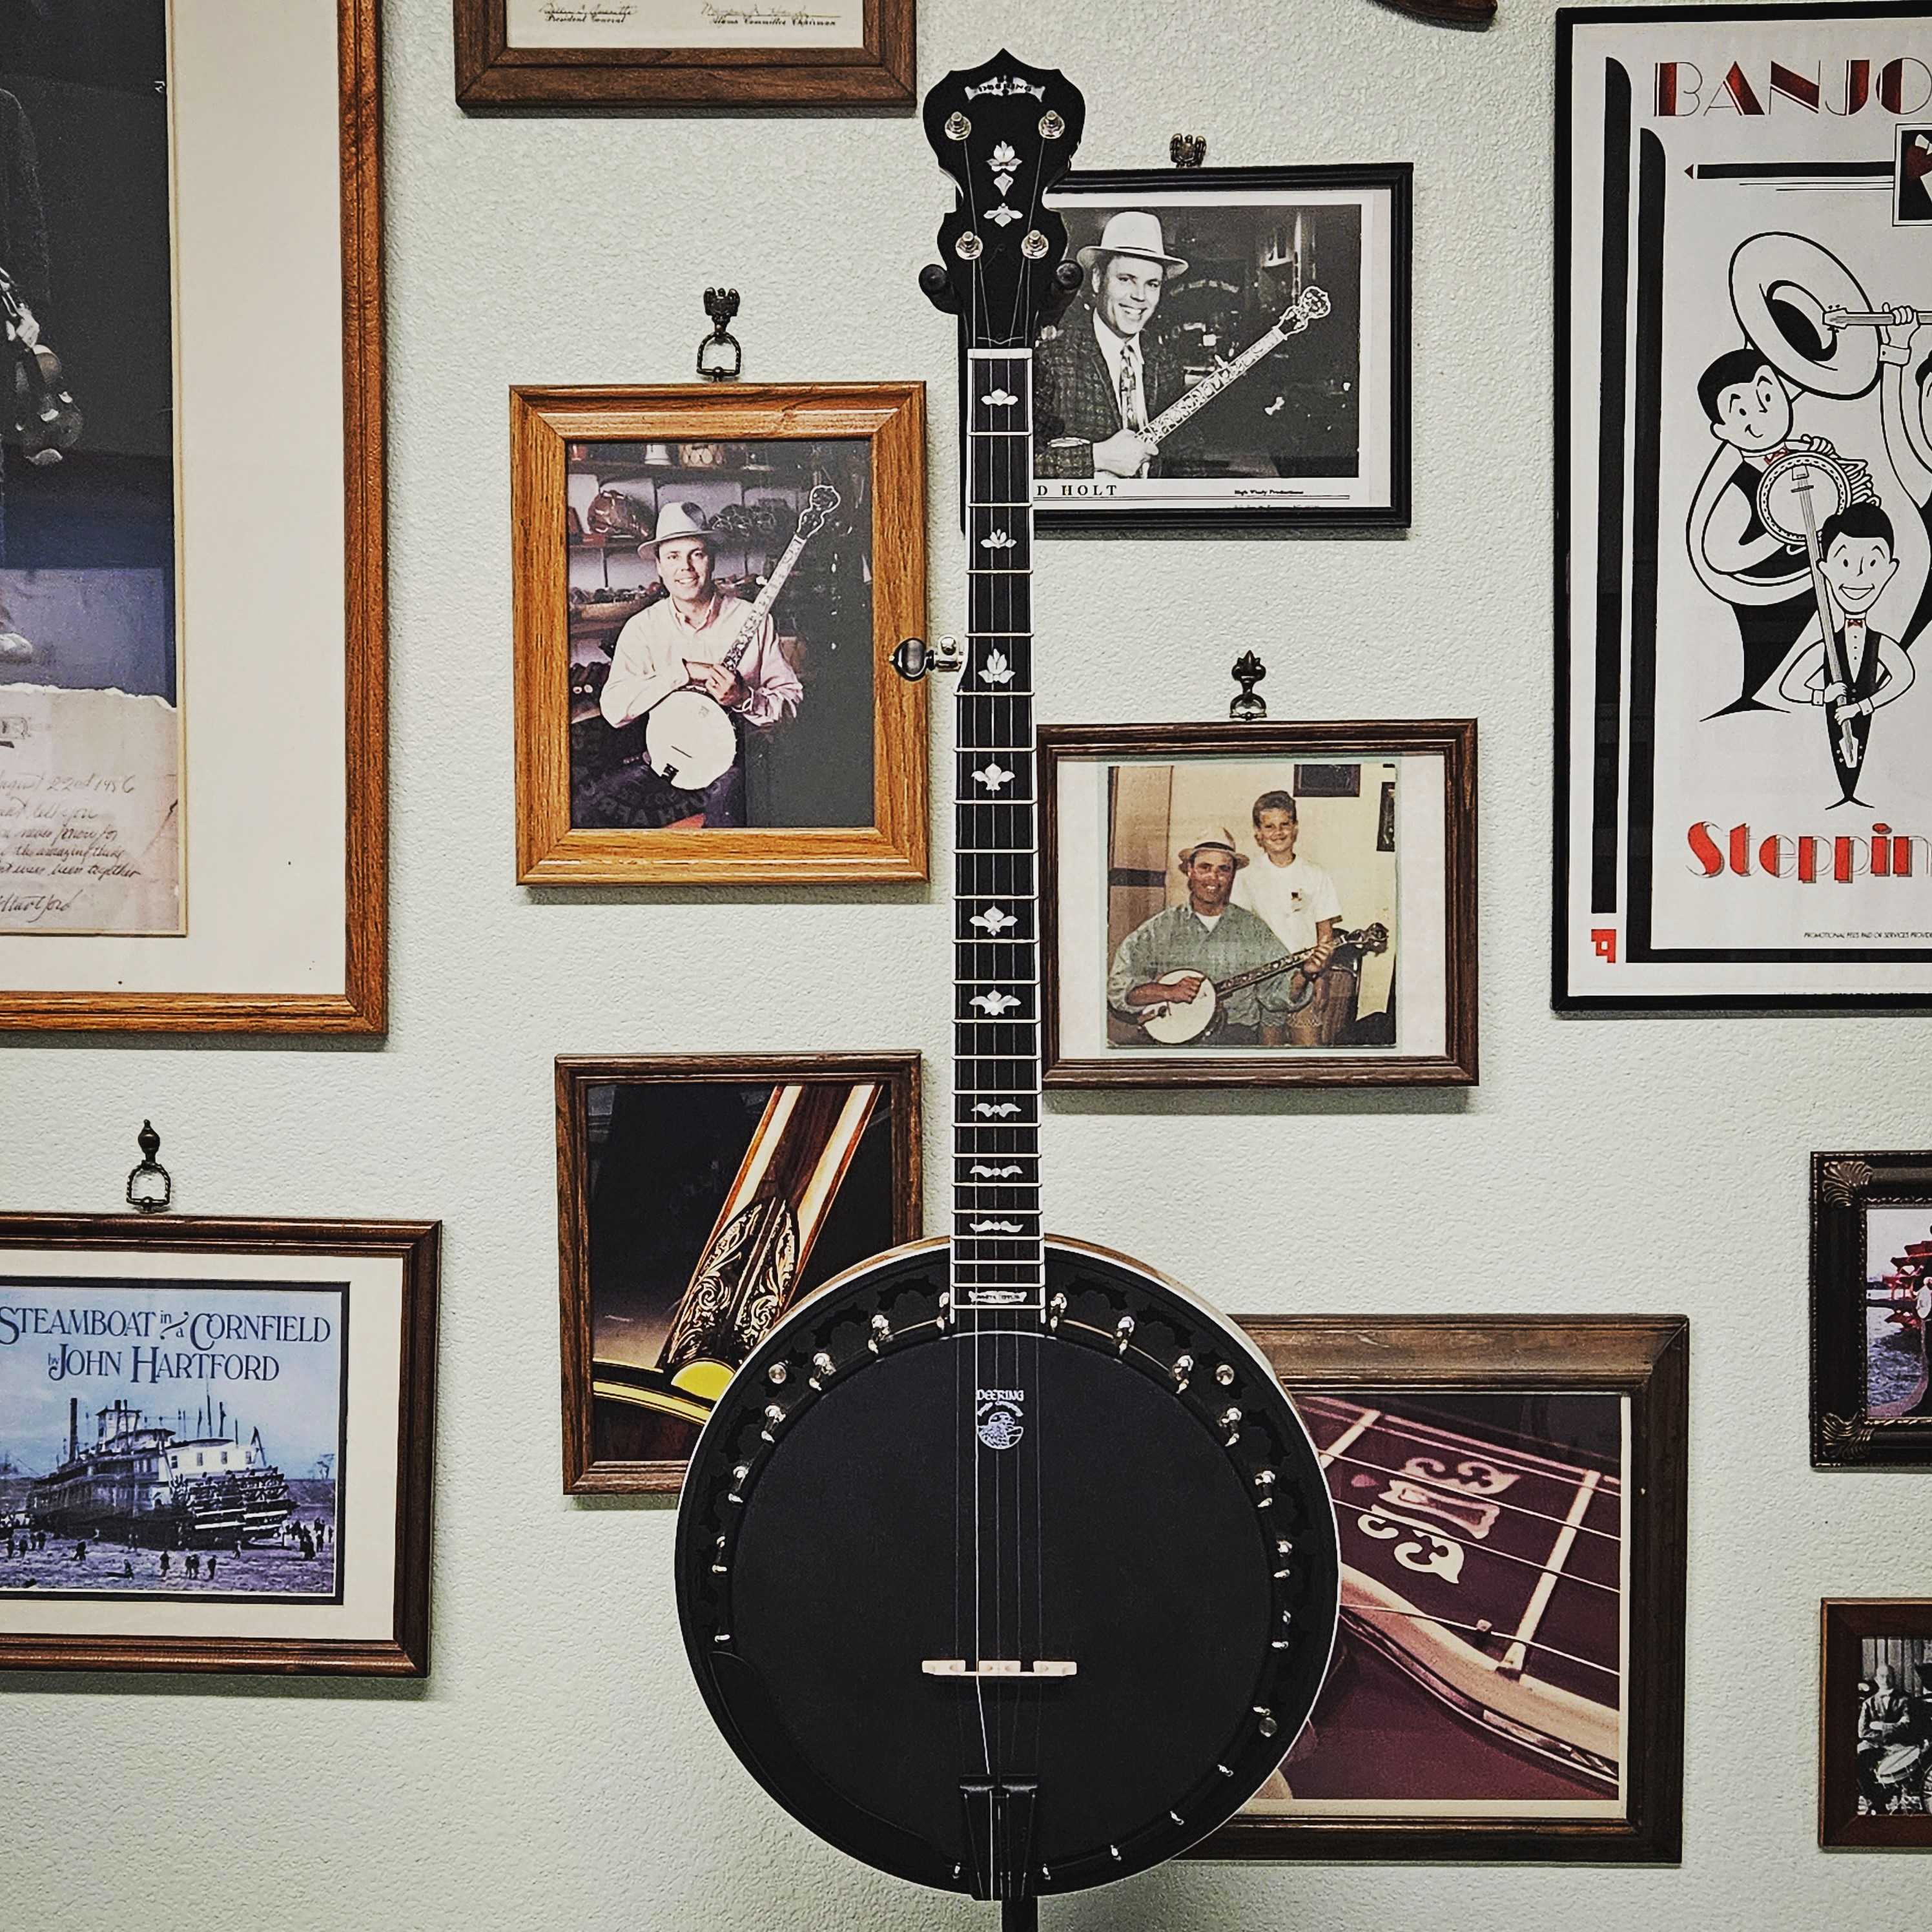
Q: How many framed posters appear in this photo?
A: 11